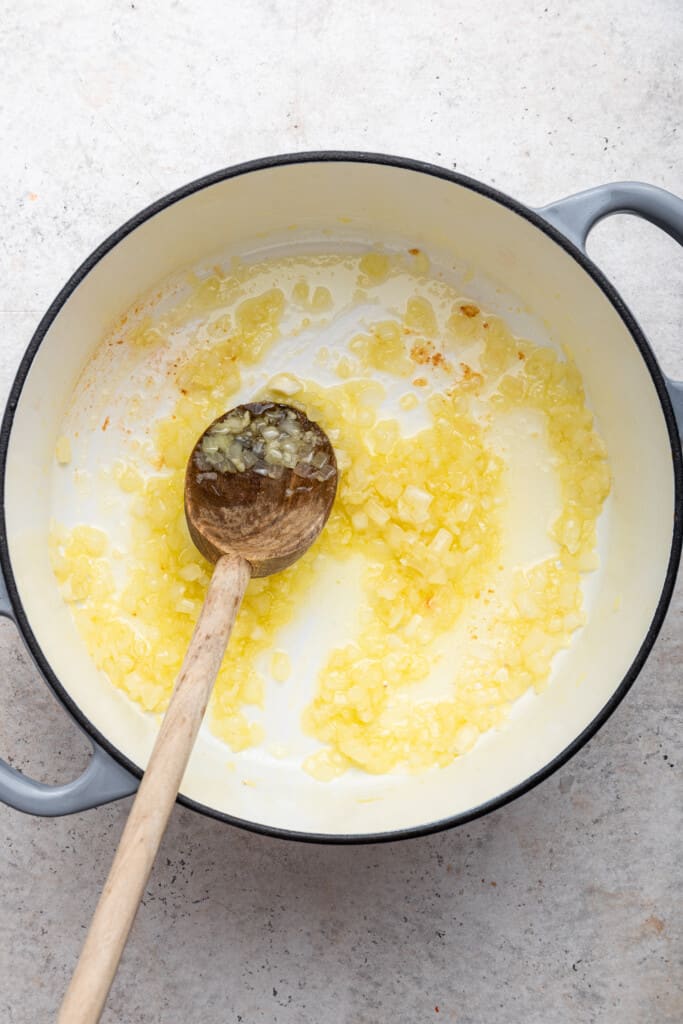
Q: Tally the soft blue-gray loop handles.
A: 2